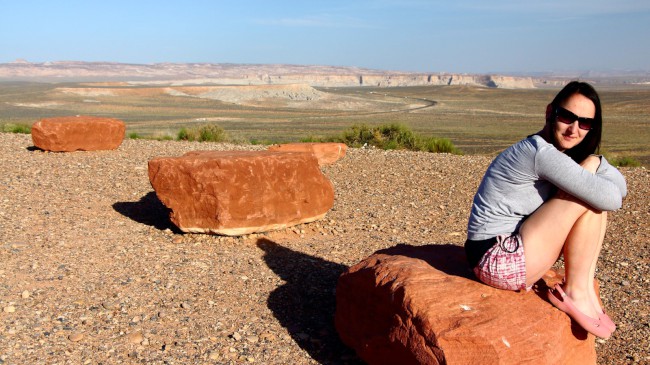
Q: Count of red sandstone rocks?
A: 4